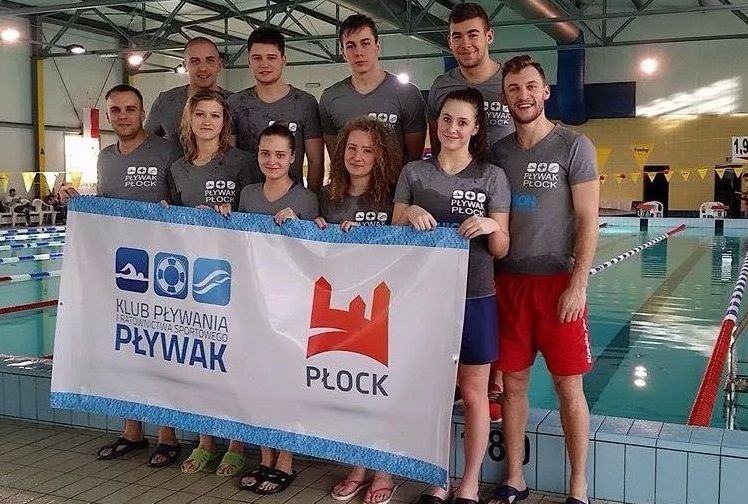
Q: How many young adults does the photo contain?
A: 10